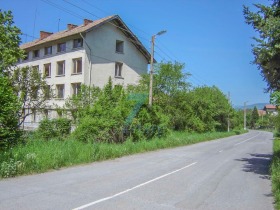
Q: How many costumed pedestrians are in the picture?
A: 0